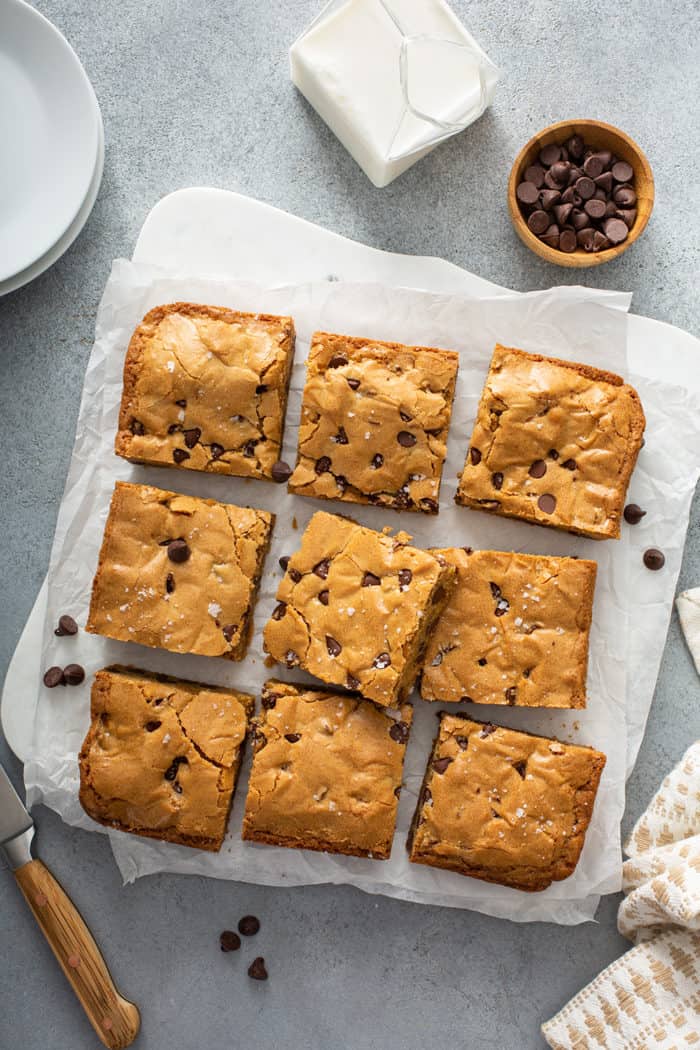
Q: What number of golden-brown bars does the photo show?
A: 9